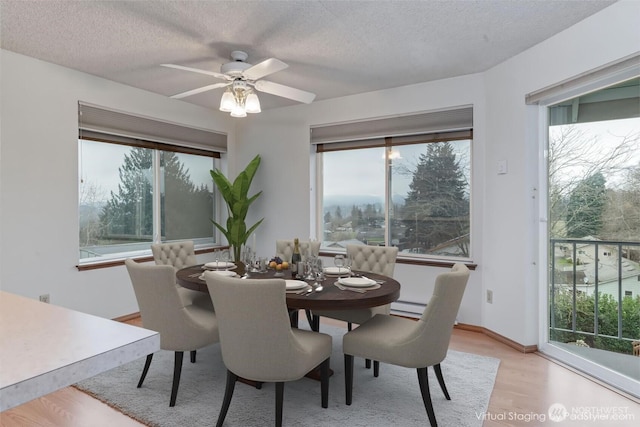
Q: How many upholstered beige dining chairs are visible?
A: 6